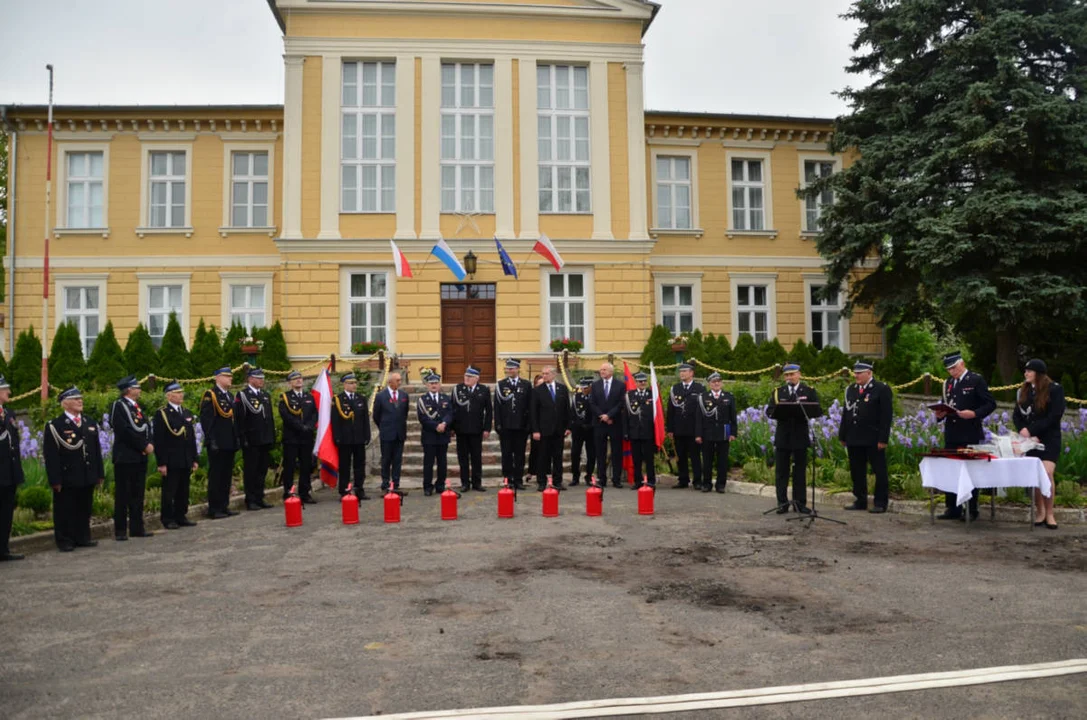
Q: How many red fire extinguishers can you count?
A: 8